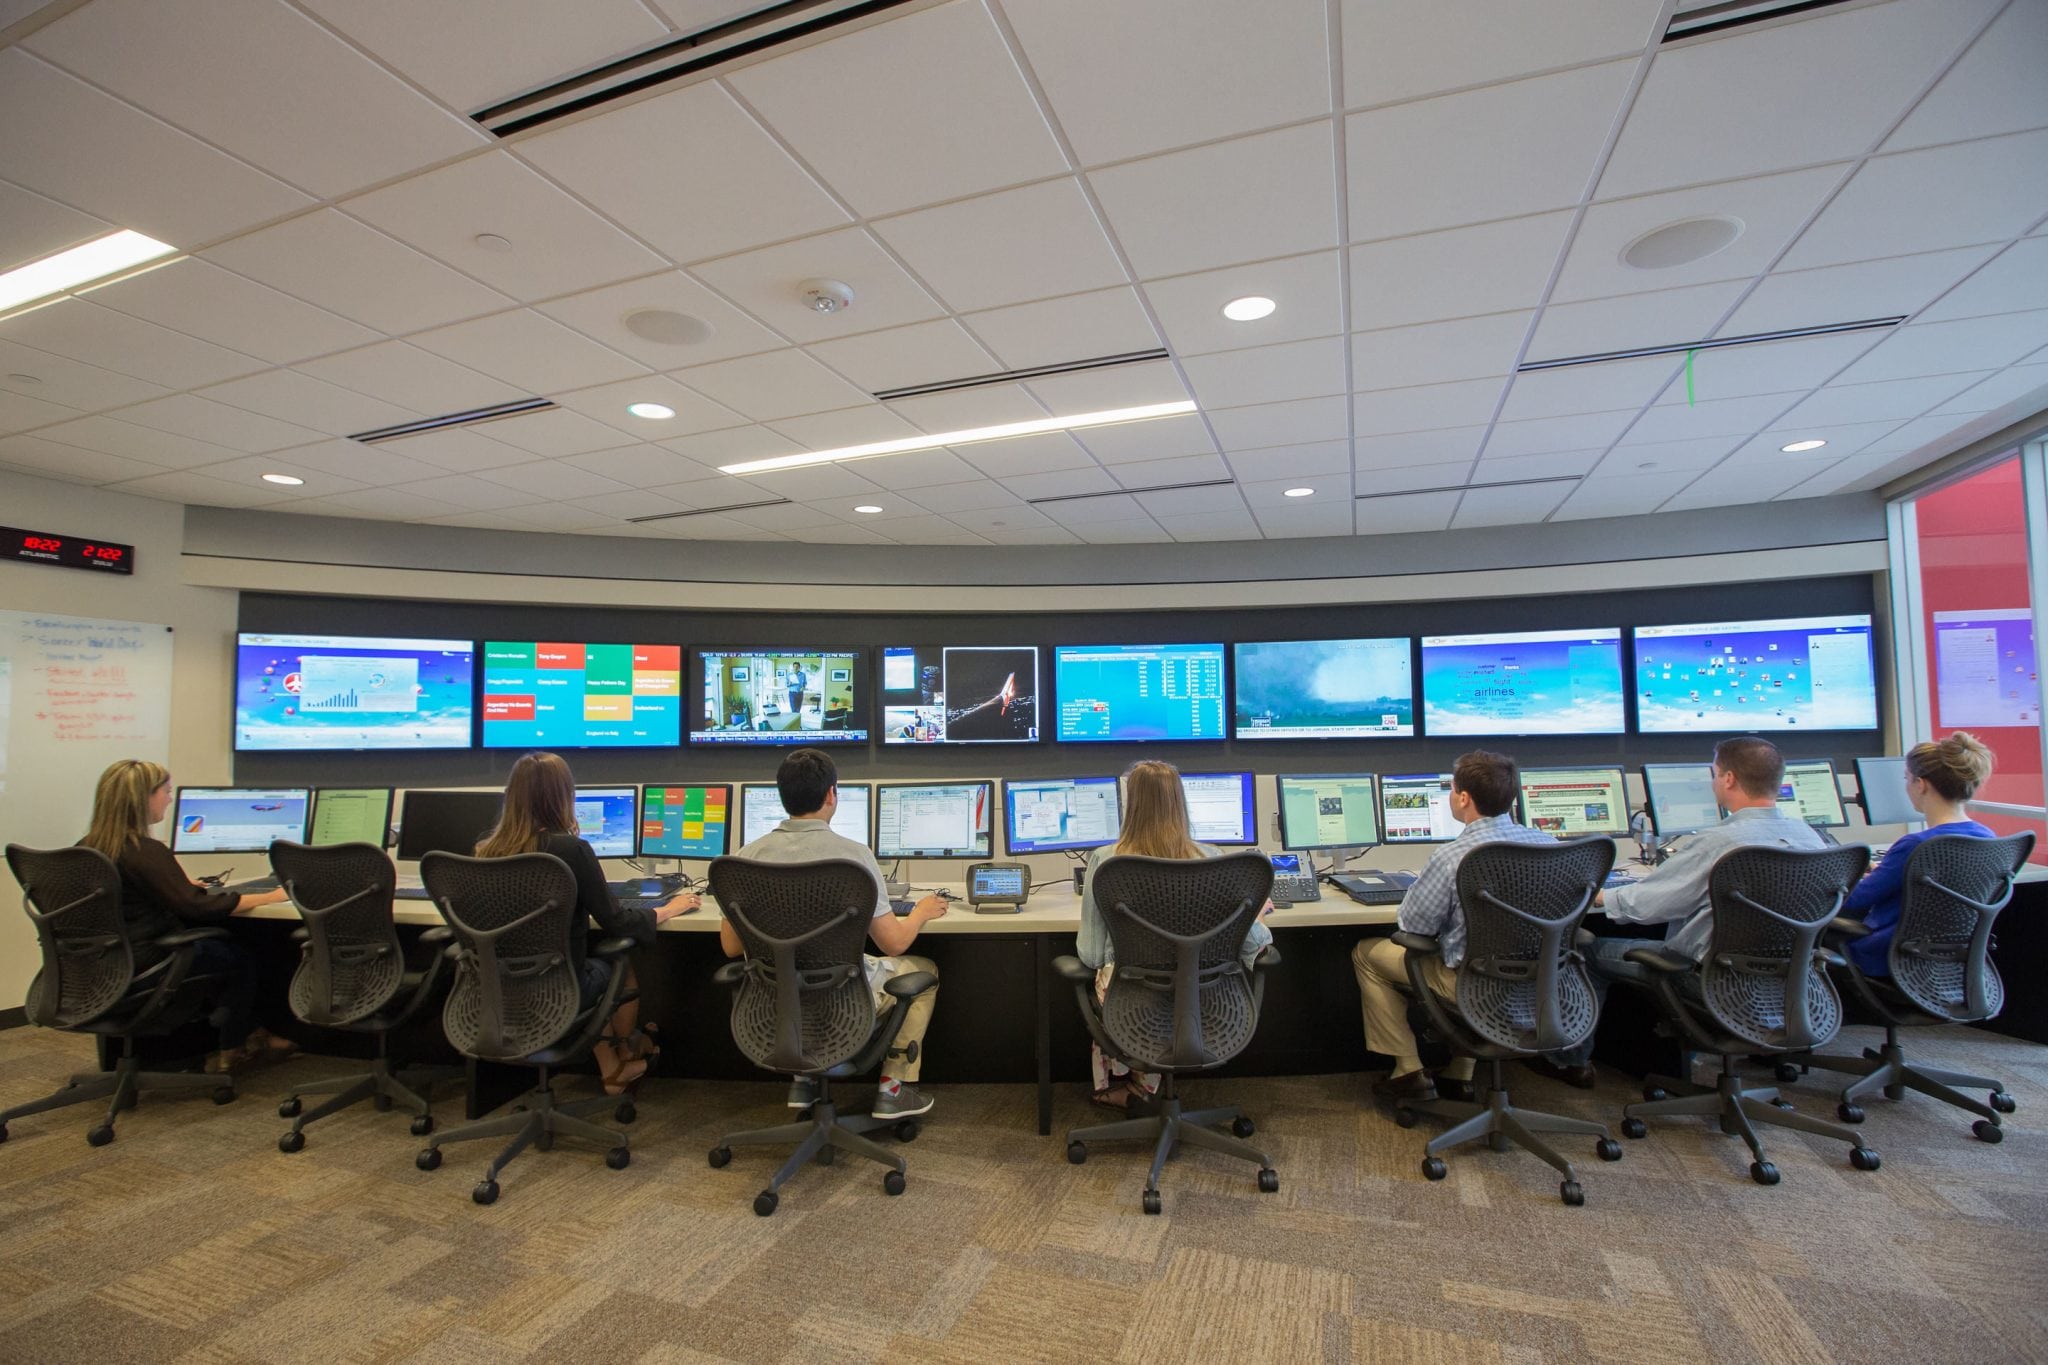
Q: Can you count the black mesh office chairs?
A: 8